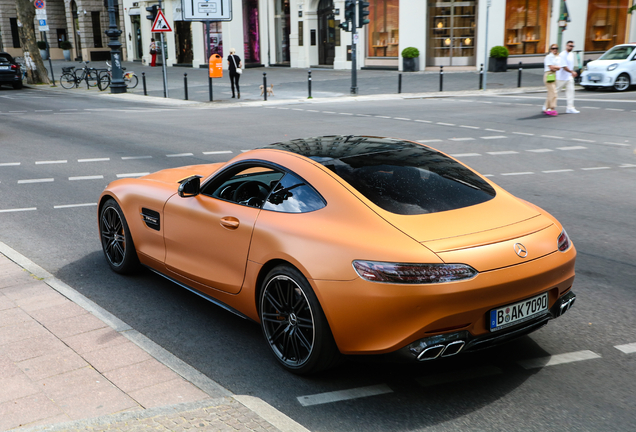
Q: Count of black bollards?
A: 8